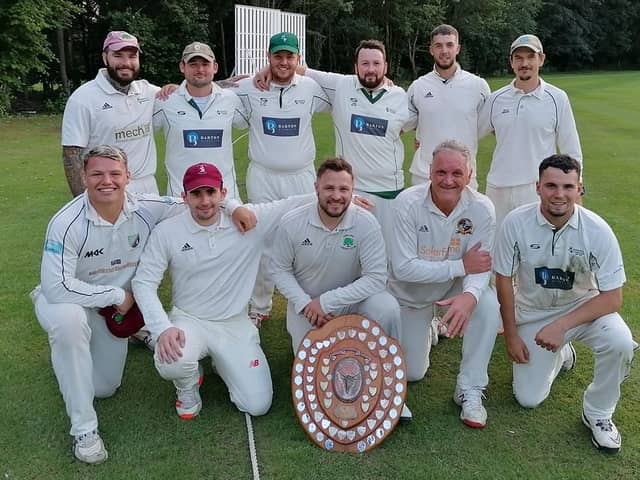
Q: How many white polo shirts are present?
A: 11